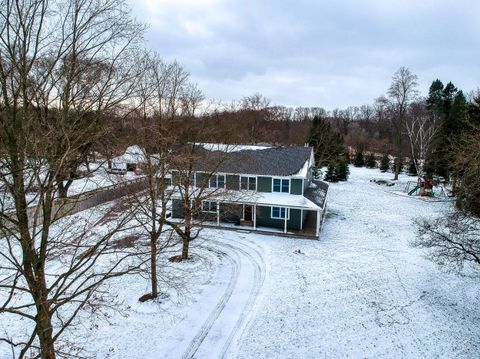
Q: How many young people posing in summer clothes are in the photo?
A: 0